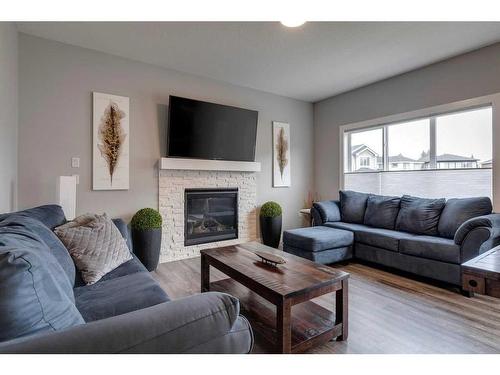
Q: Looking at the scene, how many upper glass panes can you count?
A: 3